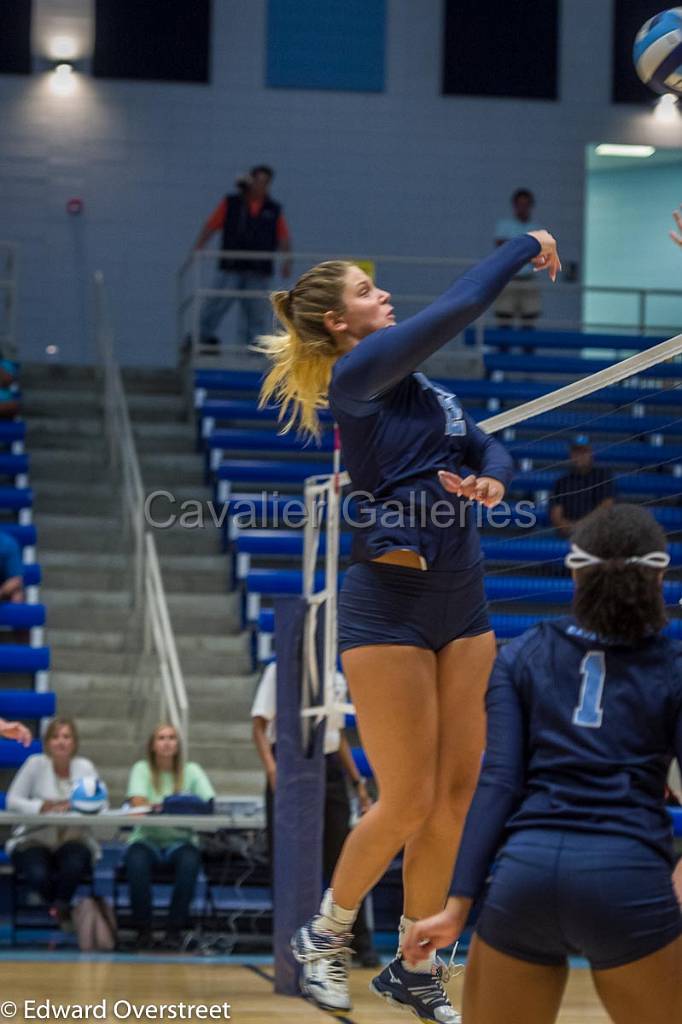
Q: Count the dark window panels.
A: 4